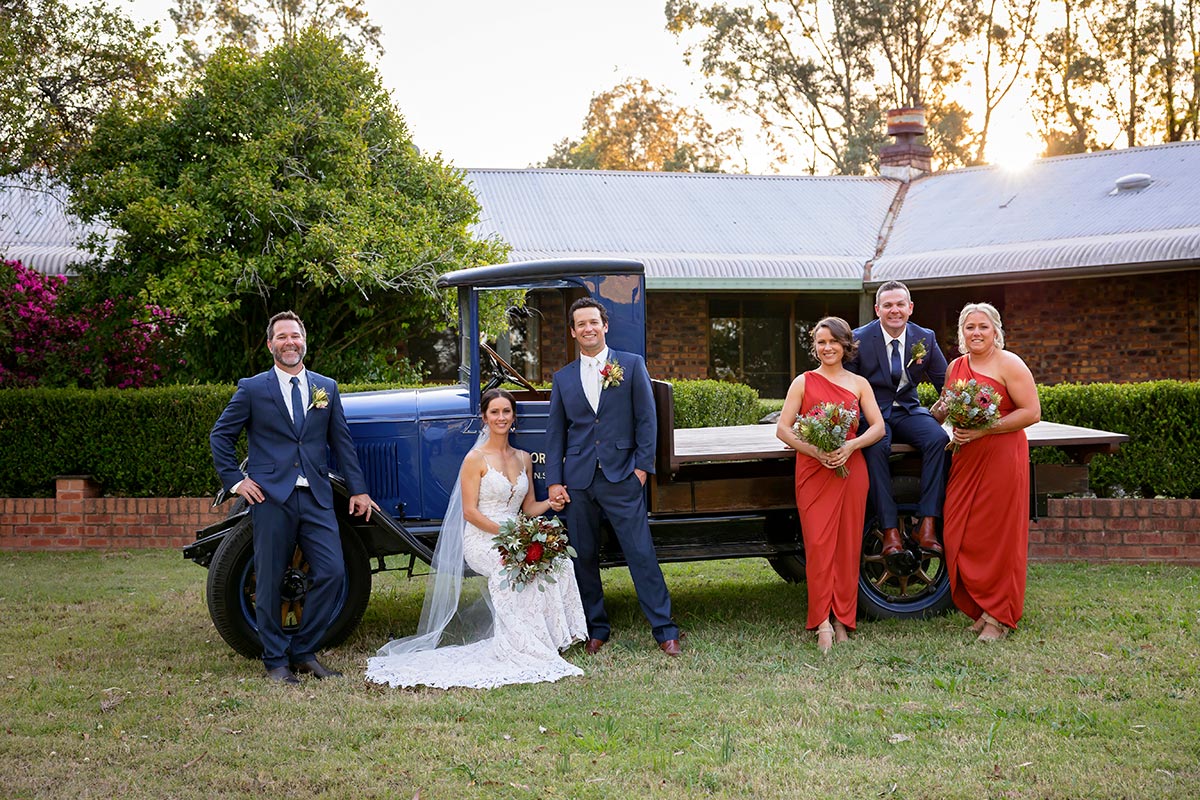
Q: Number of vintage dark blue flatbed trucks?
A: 1